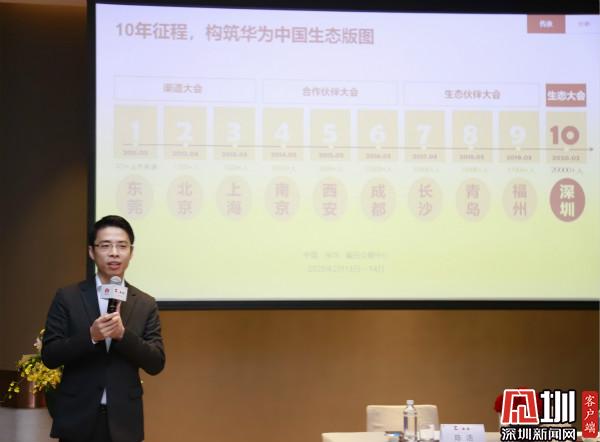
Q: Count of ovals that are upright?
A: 10